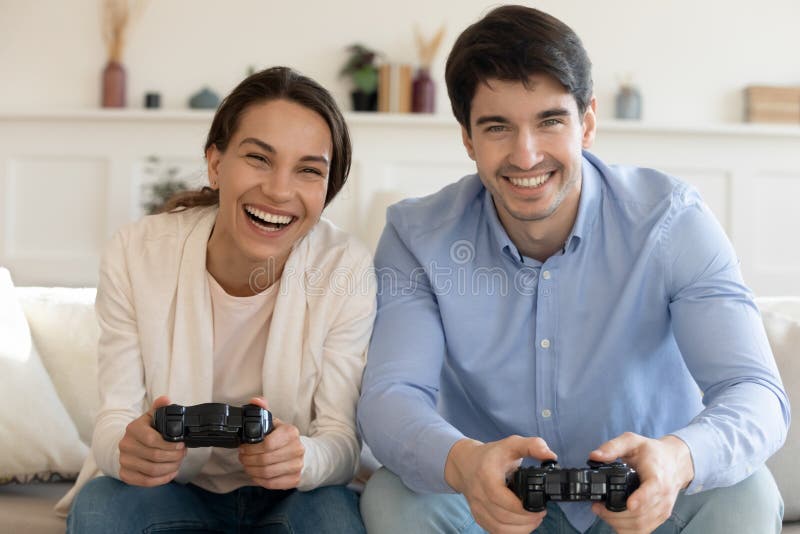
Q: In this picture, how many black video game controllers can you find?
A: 2